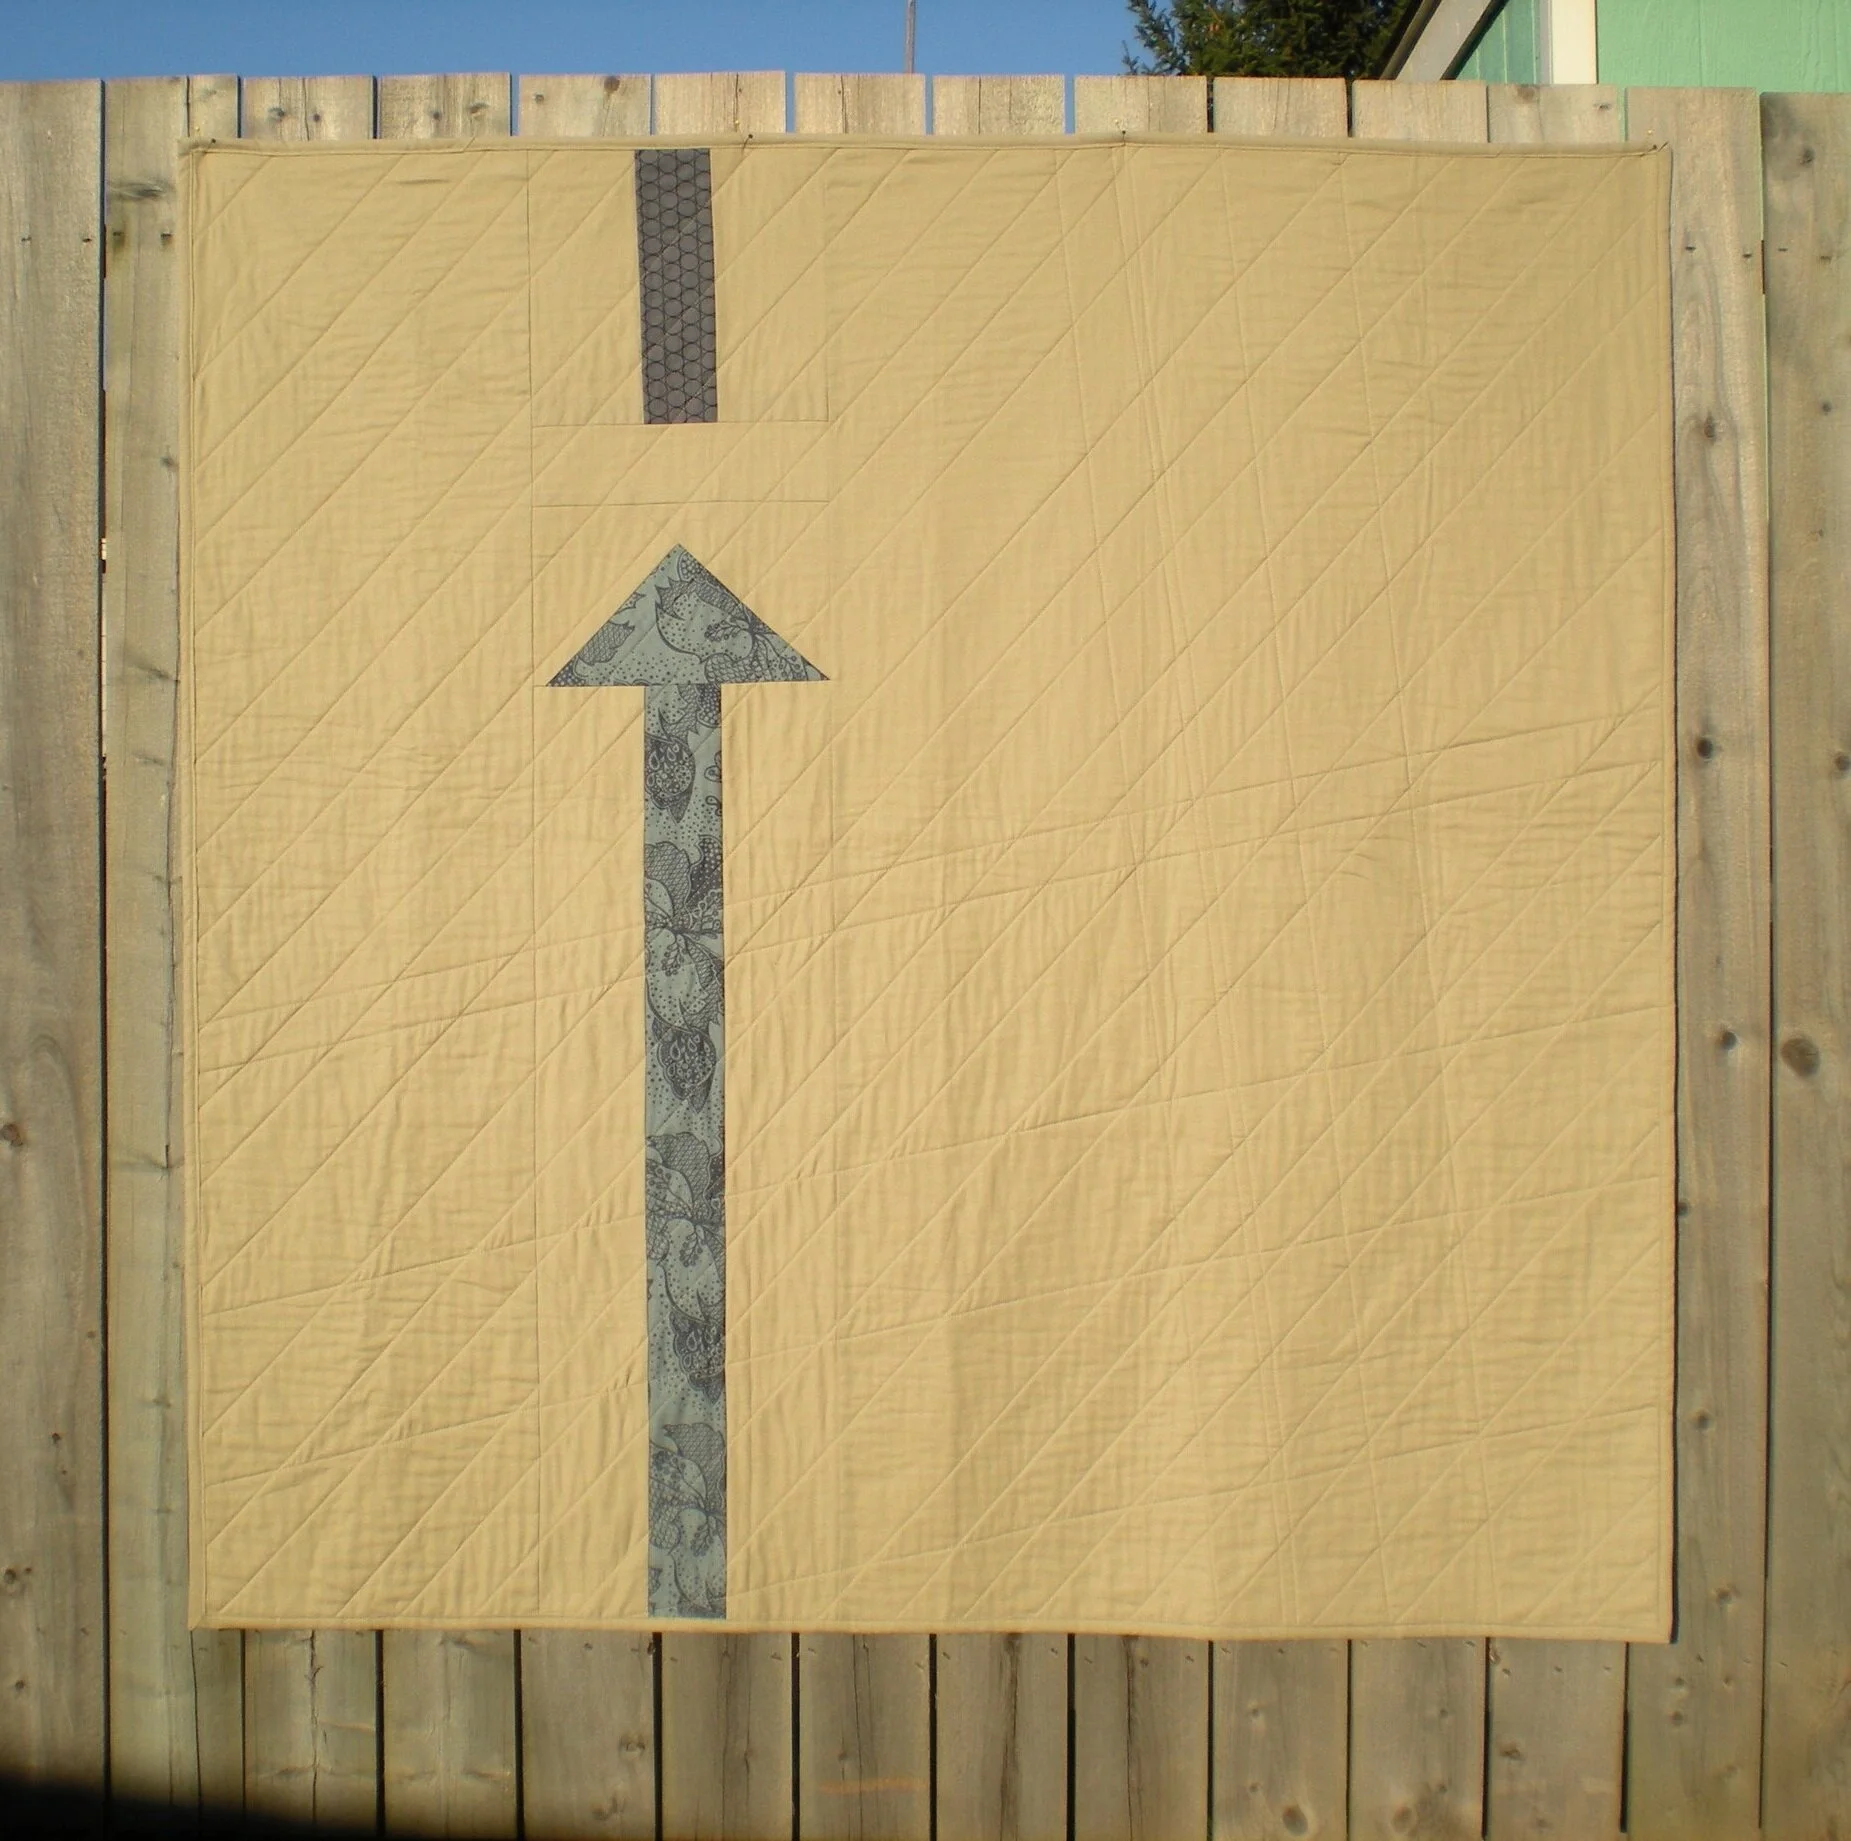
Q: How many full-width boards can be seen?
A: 12